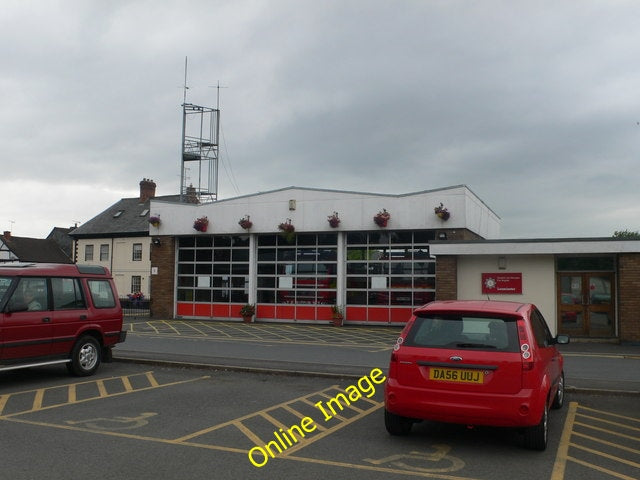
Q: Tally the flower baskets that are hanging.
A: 7